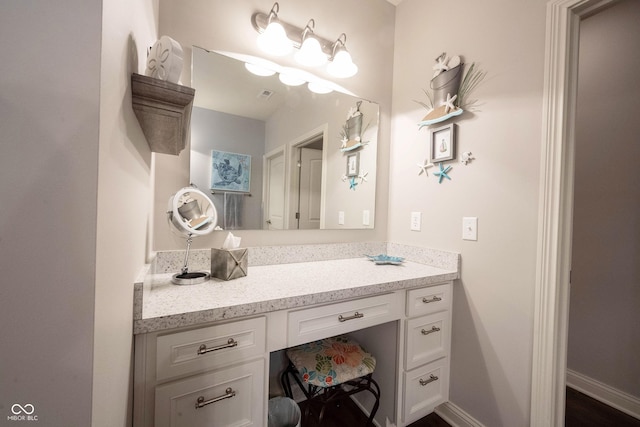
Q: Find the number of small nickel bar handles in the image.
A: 6